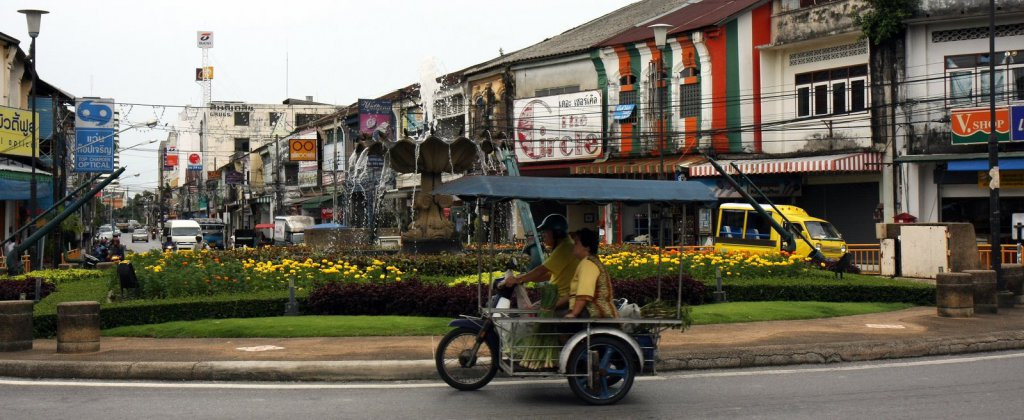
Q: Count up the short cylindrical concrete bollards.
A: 5